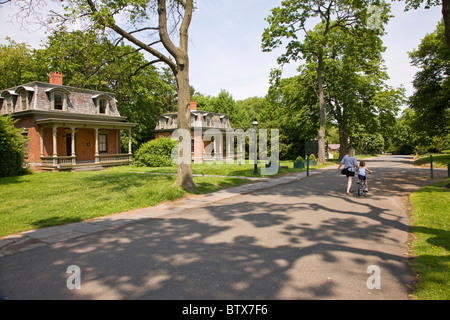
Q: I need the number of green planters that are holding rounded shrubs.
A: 2